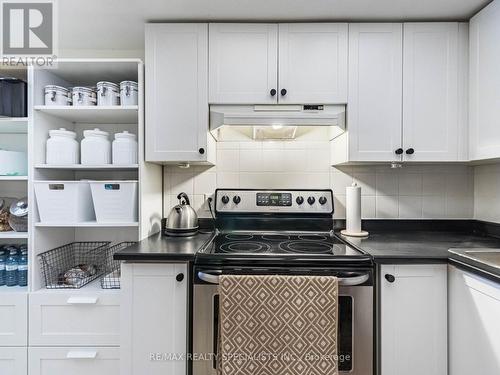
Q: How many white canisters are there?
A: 7